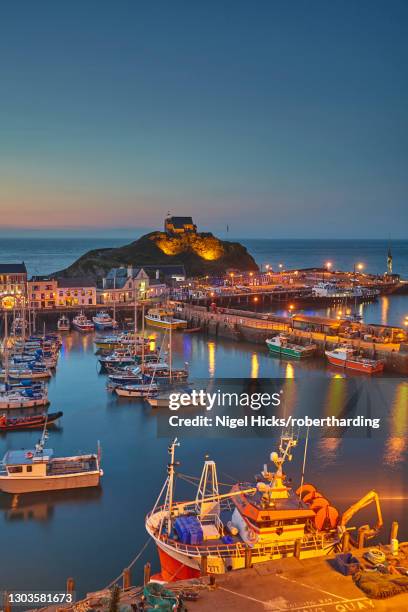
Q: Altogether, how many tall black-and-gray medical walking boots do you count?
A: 0